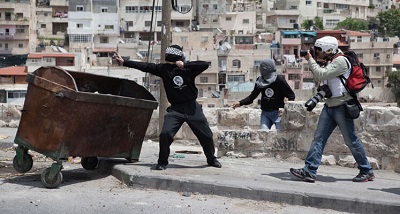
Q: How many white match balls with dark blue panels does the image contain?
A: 0